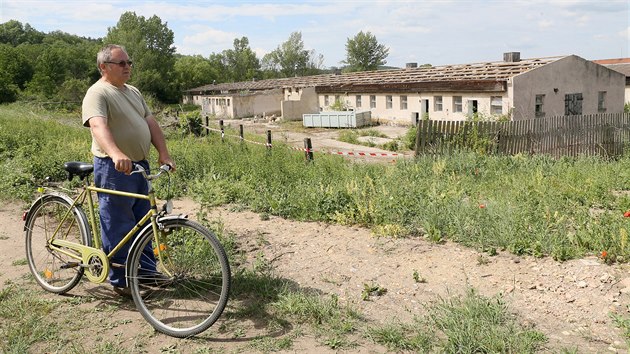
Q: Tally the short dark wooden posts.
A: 5